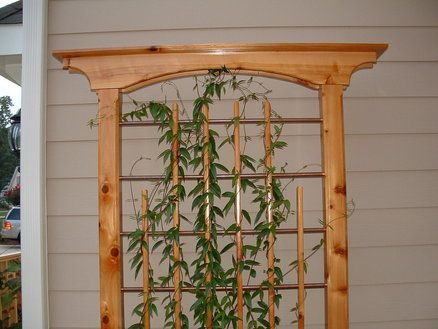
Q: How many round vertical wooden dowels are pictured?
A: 6